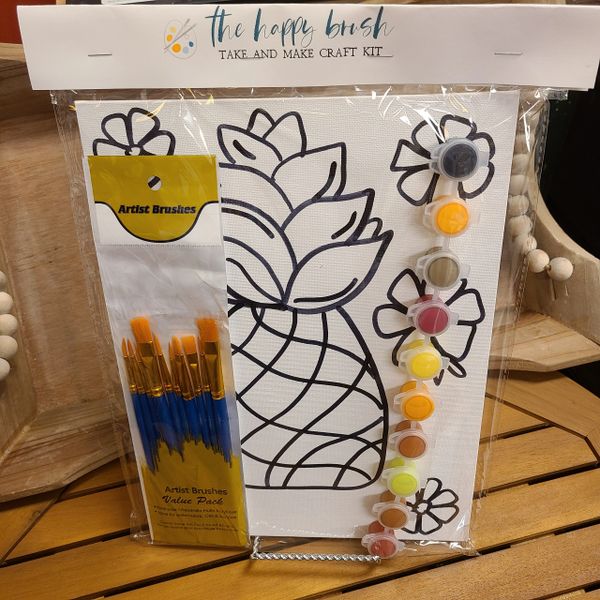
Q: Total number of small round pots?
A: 10